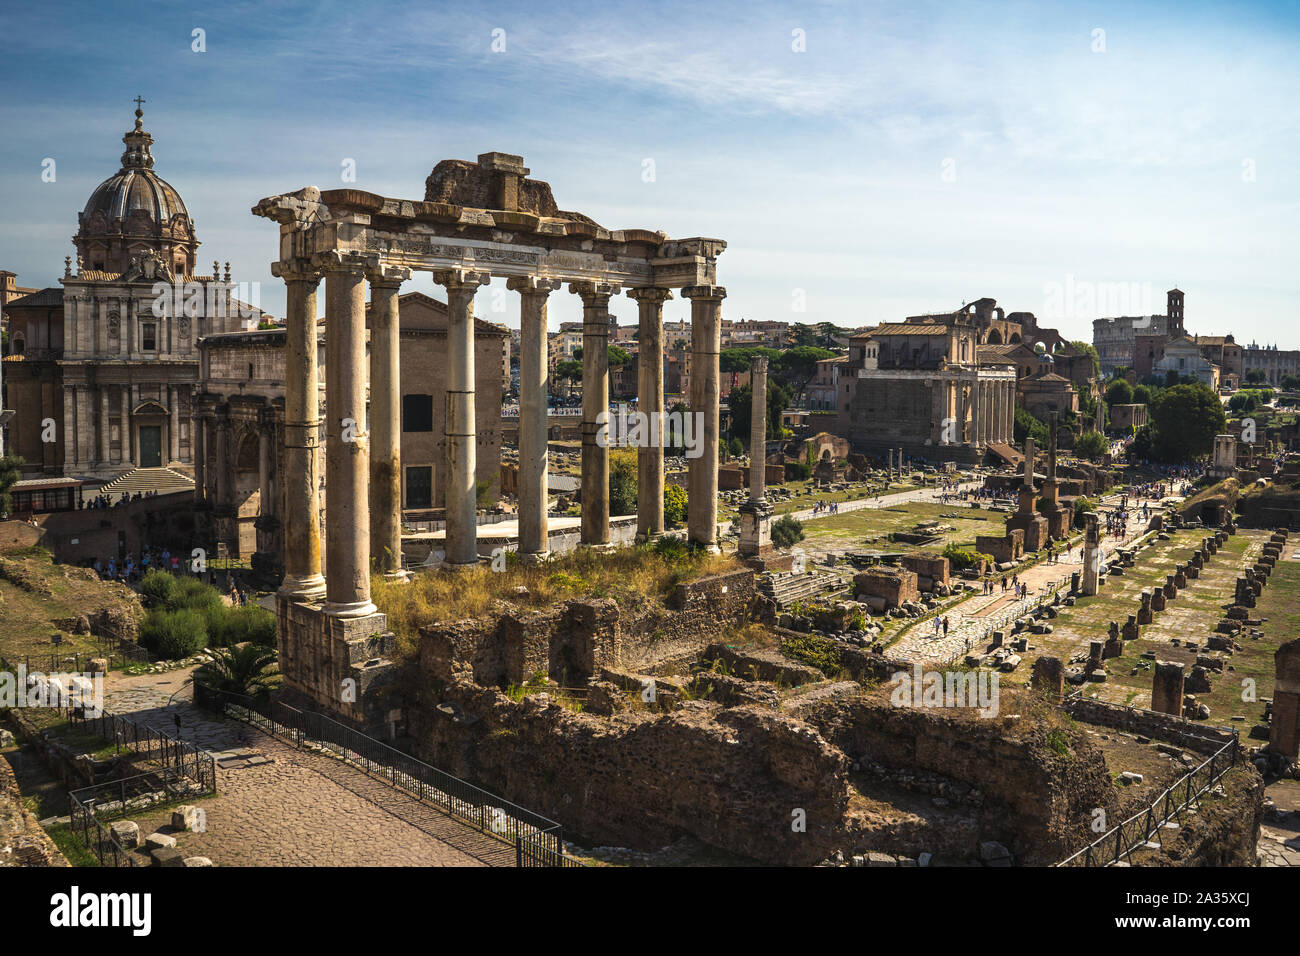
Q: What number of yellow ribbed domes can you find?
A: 0